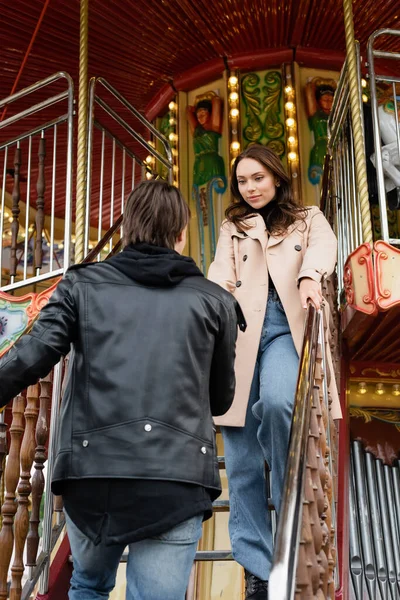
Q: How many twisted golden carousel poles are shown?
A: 2